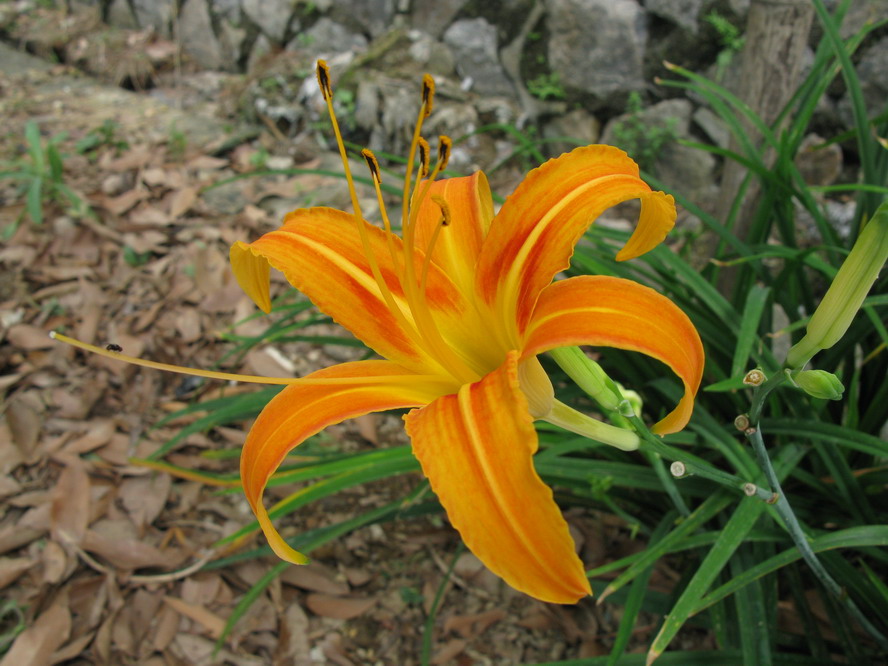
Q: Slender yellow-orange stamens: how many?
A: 6